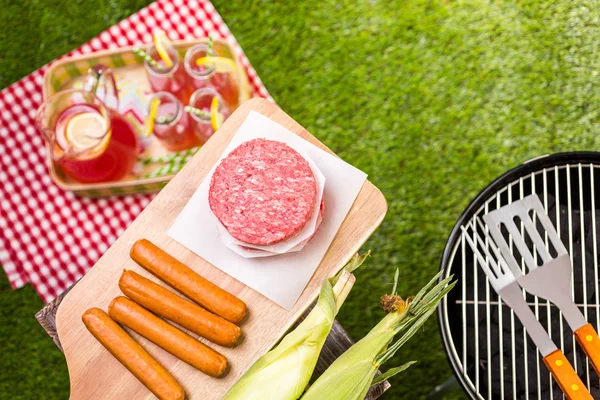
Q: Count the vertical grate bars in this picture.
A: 12